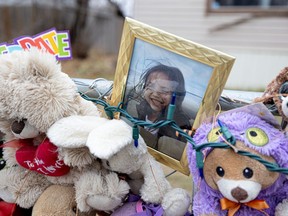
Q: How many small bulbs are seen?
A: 4